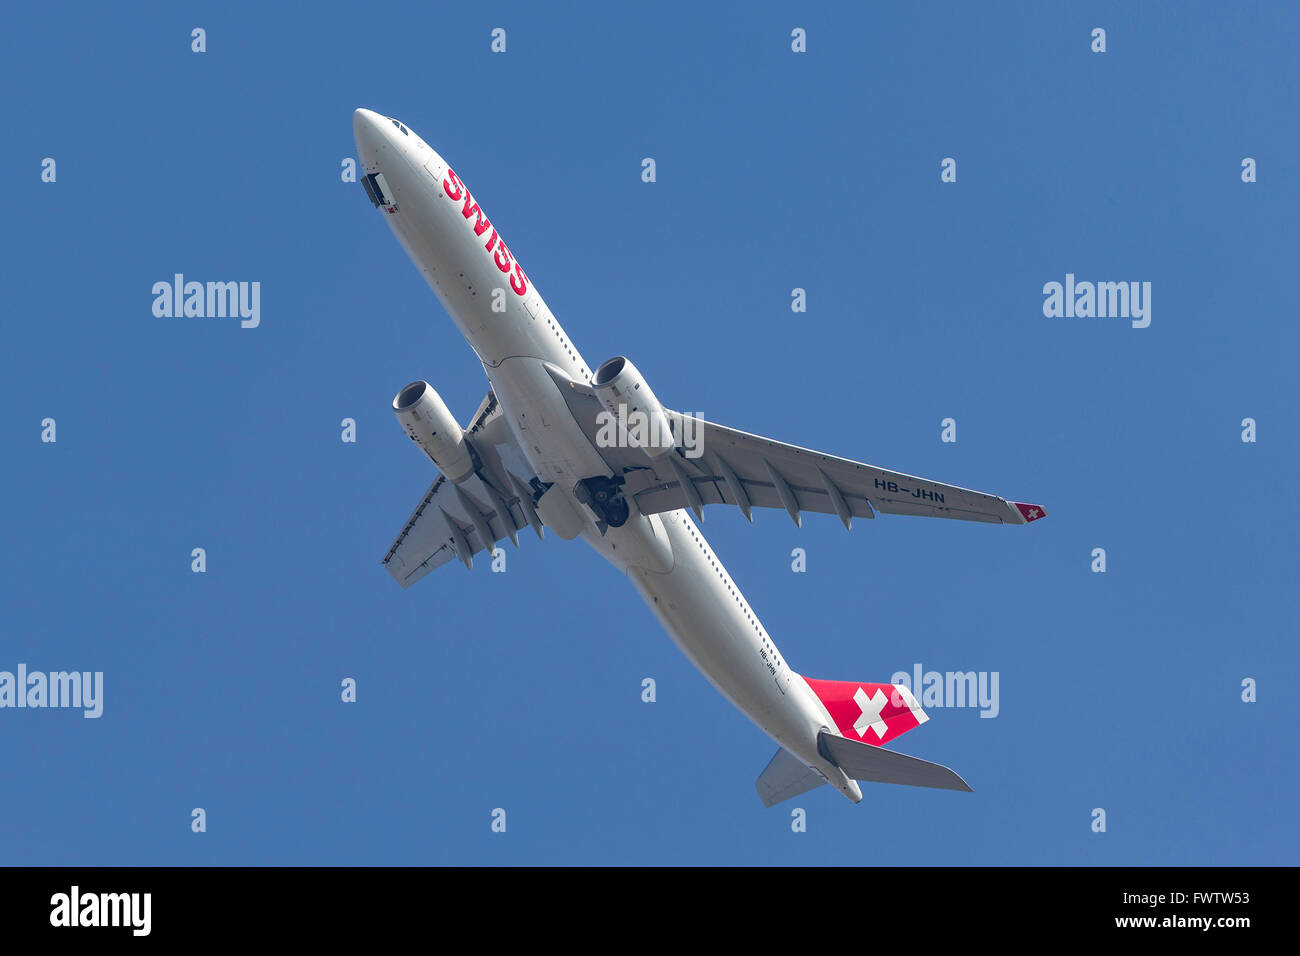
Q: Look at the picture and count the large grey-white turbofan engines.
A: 2